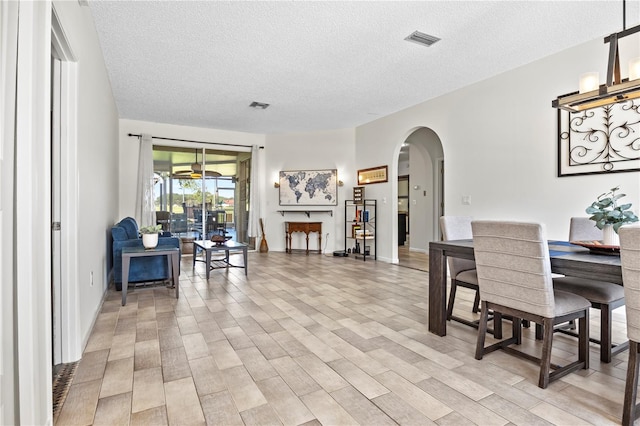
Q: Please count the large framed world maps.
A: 1